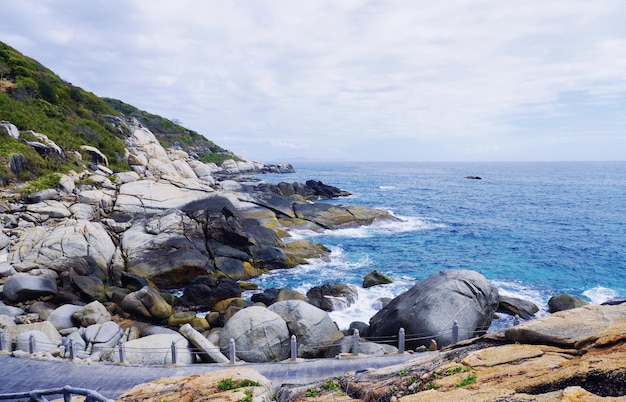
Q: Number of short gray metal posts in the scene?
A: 11